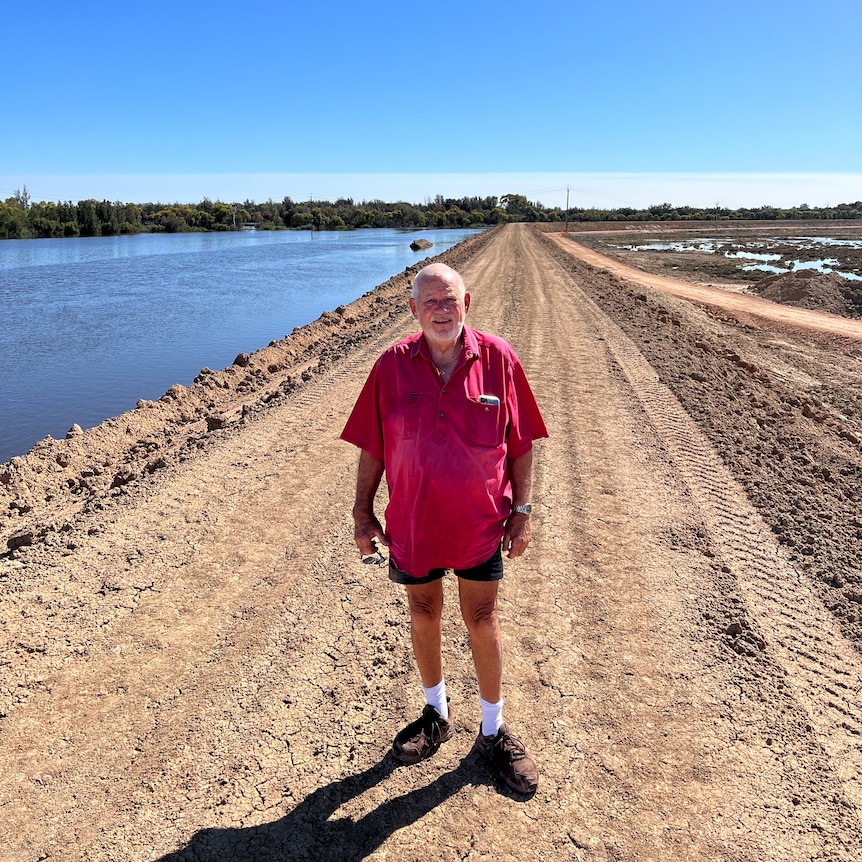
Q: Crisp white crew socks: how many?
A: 2